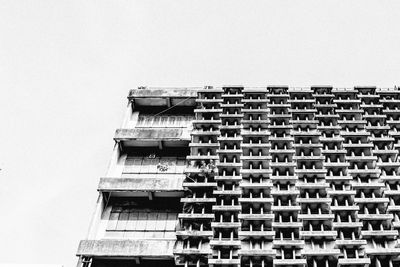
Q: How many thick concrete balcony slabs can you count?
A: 4